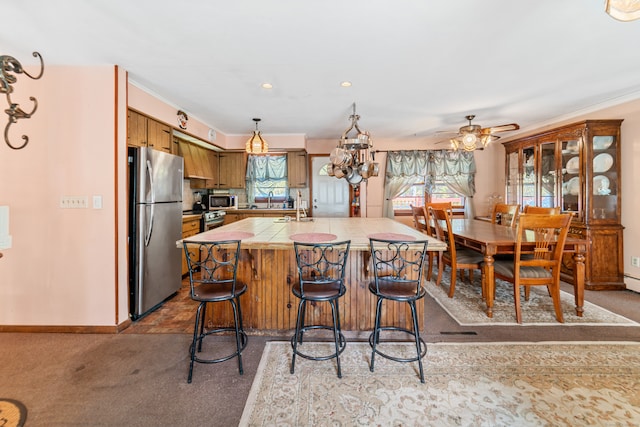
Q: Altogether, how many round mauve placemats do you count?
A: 3